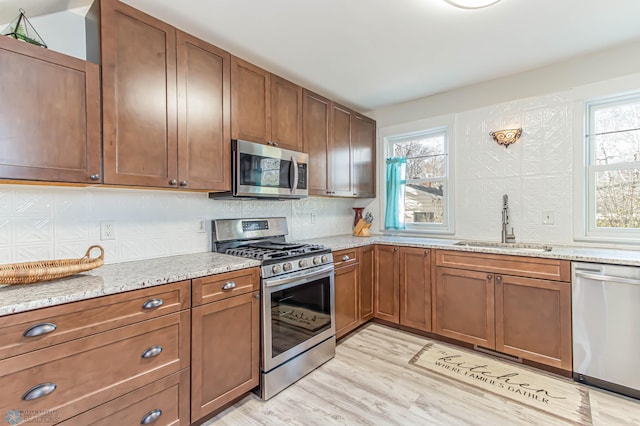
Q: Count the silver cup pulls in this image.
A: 7